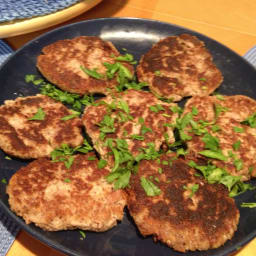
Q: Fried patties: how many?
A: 7